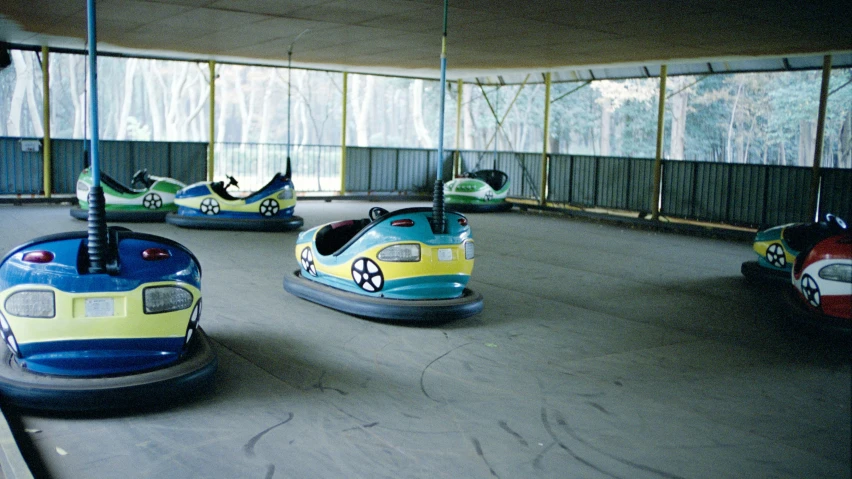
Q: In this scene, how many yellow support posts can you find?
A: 7